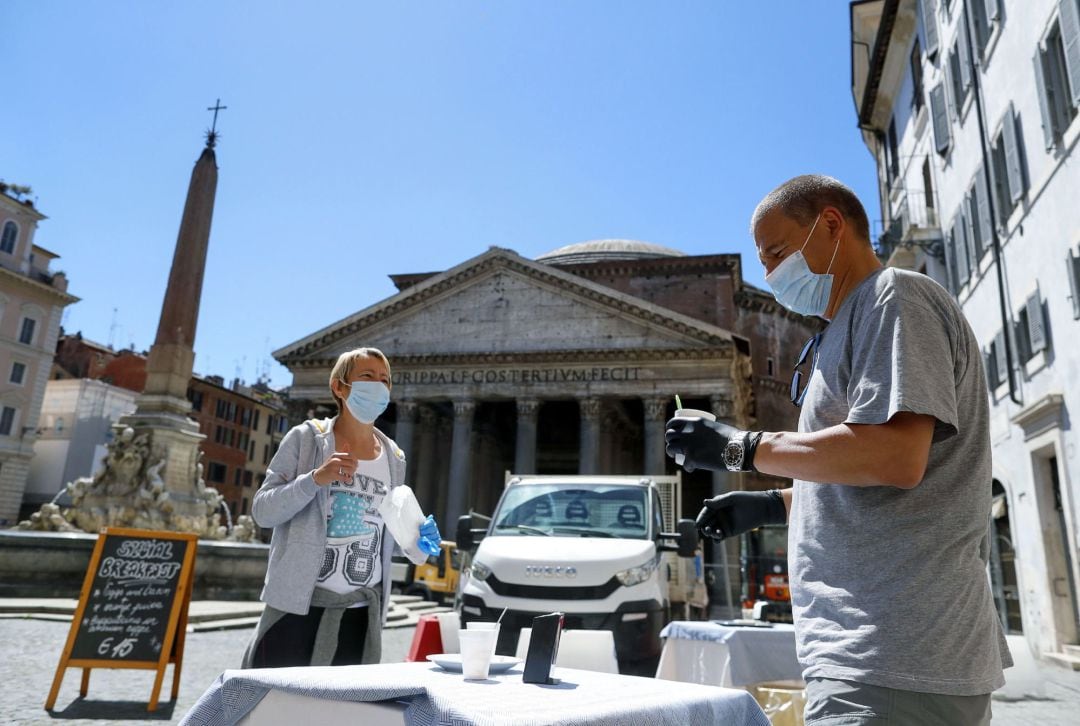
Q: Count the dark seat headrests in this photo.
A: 3